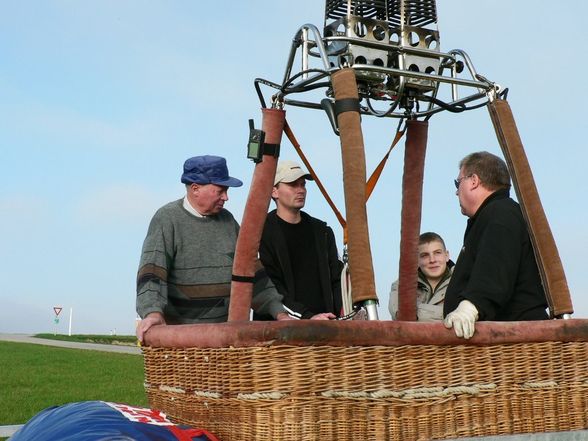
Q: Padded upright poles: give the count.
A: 4